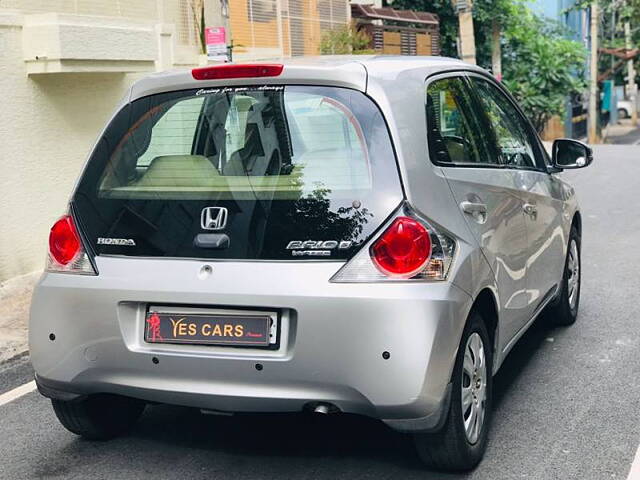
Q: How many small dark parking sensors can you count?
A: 4